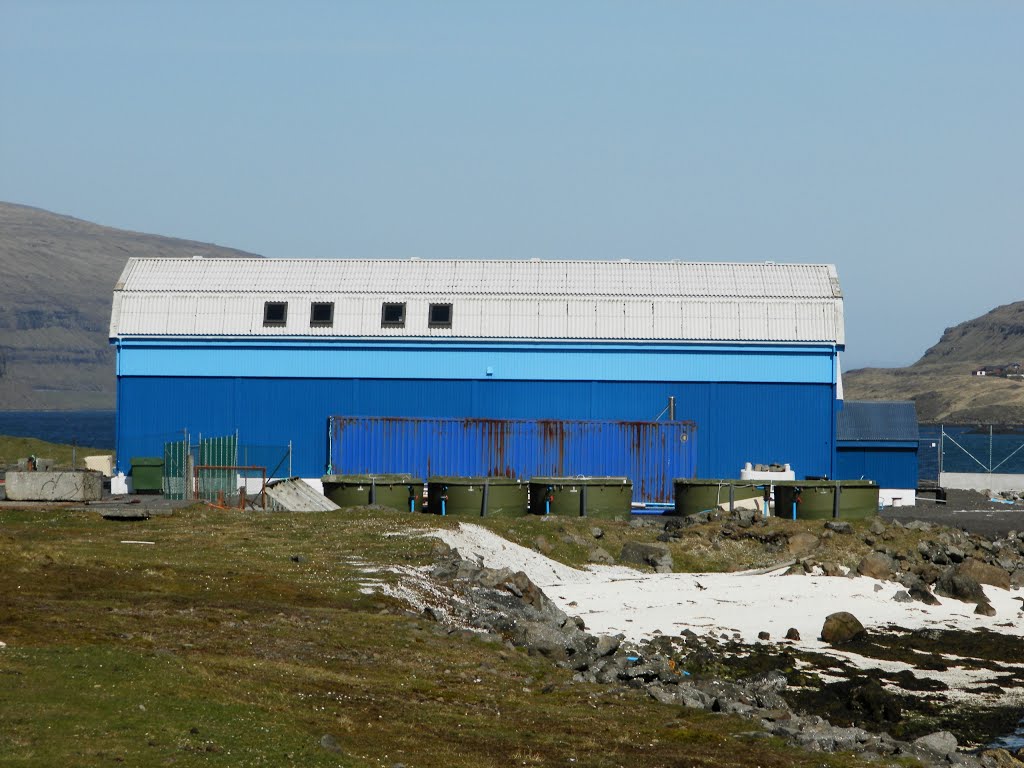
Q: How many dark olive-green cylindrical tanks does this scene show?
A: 5